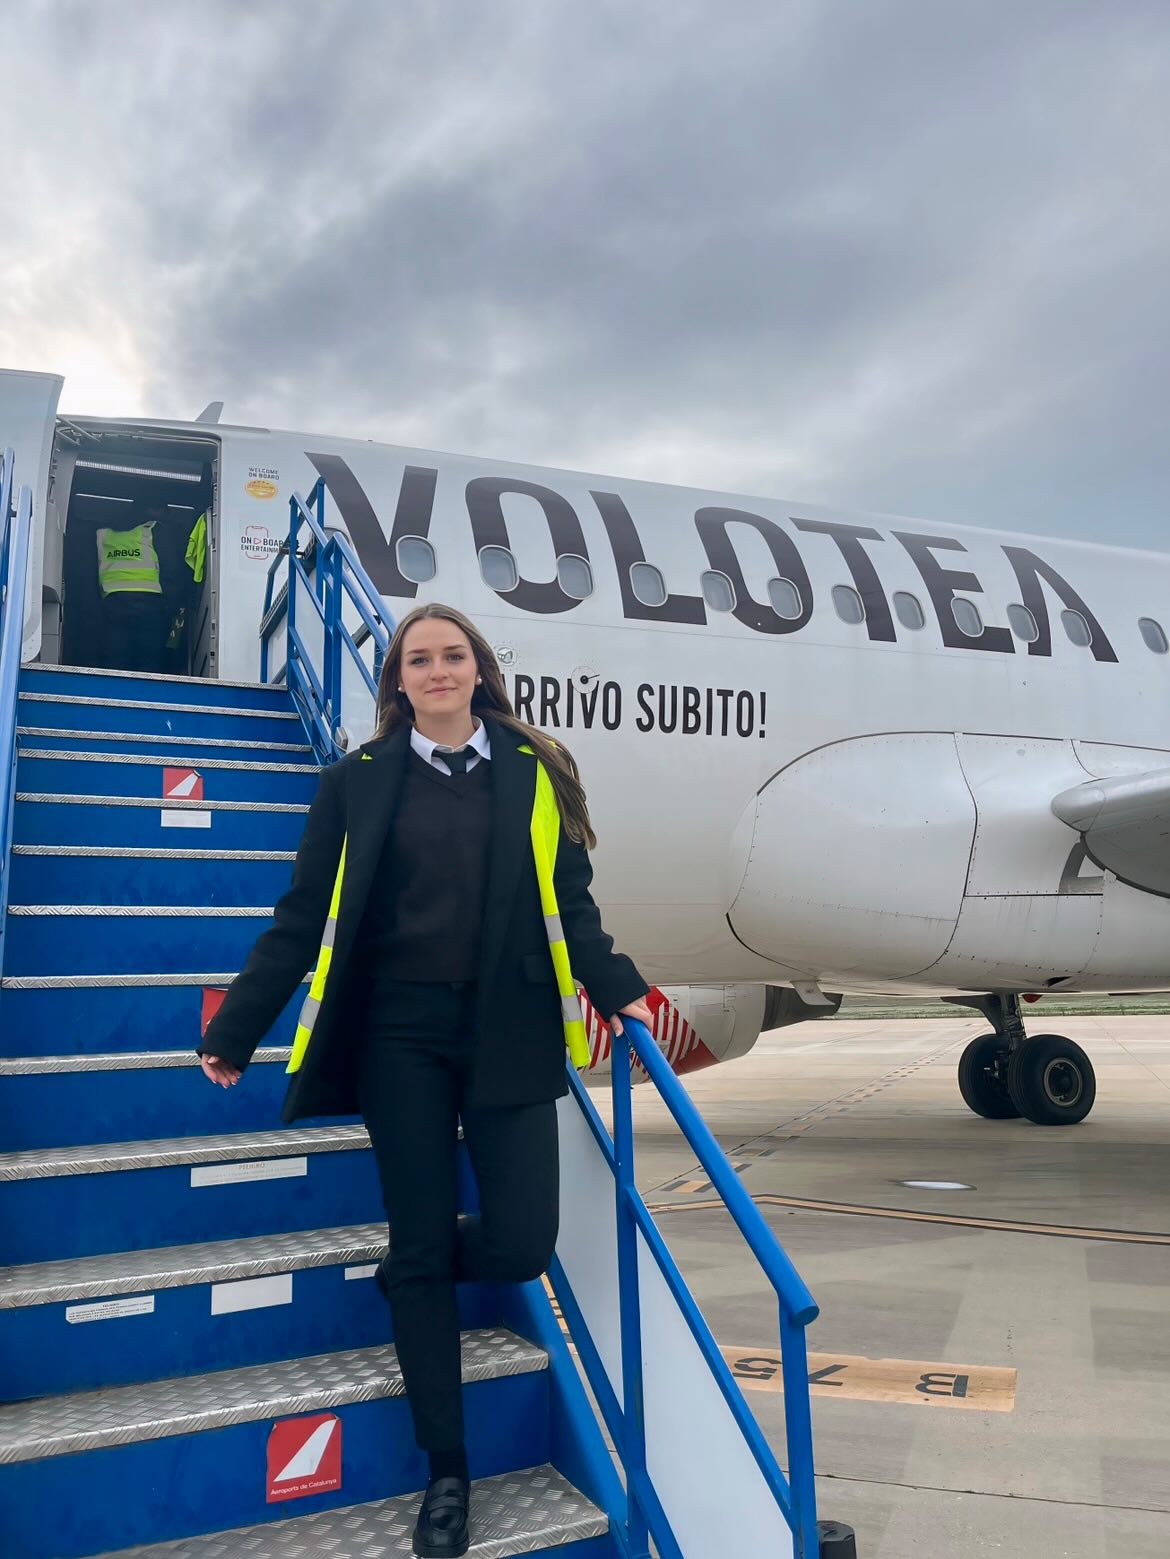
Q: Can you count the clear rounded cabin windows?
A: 12